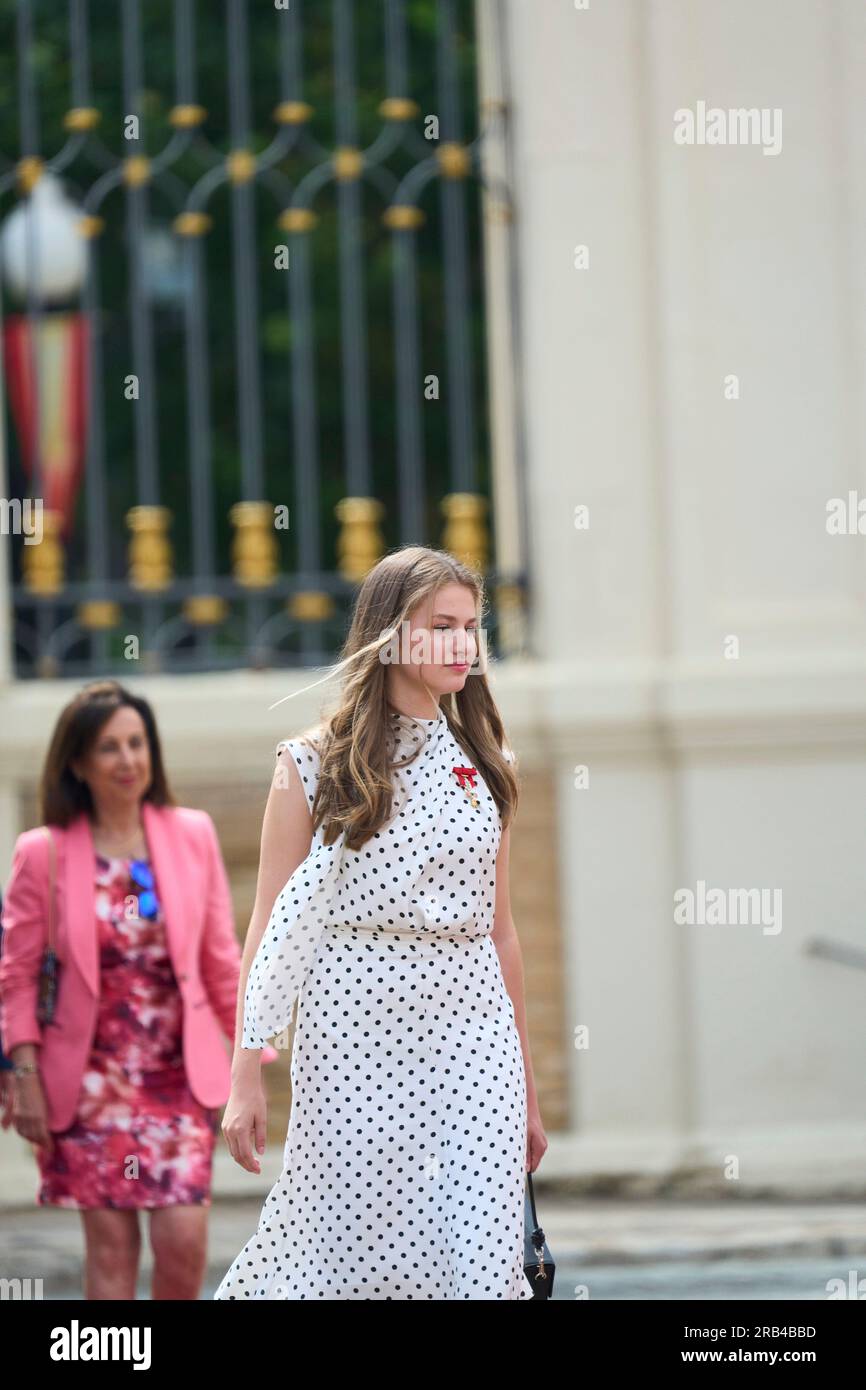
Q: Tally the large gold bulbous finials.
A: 5